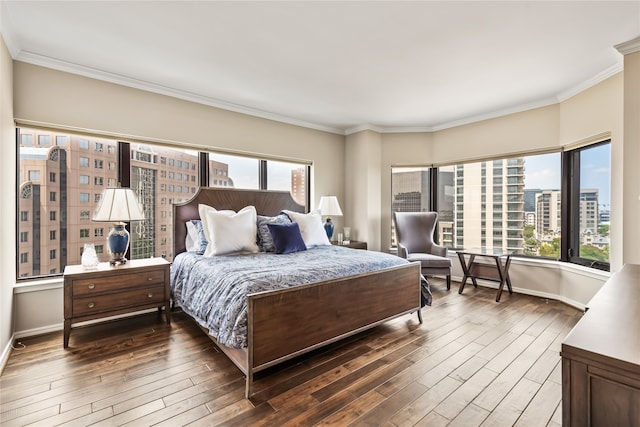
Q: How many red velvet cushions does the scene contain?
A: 0